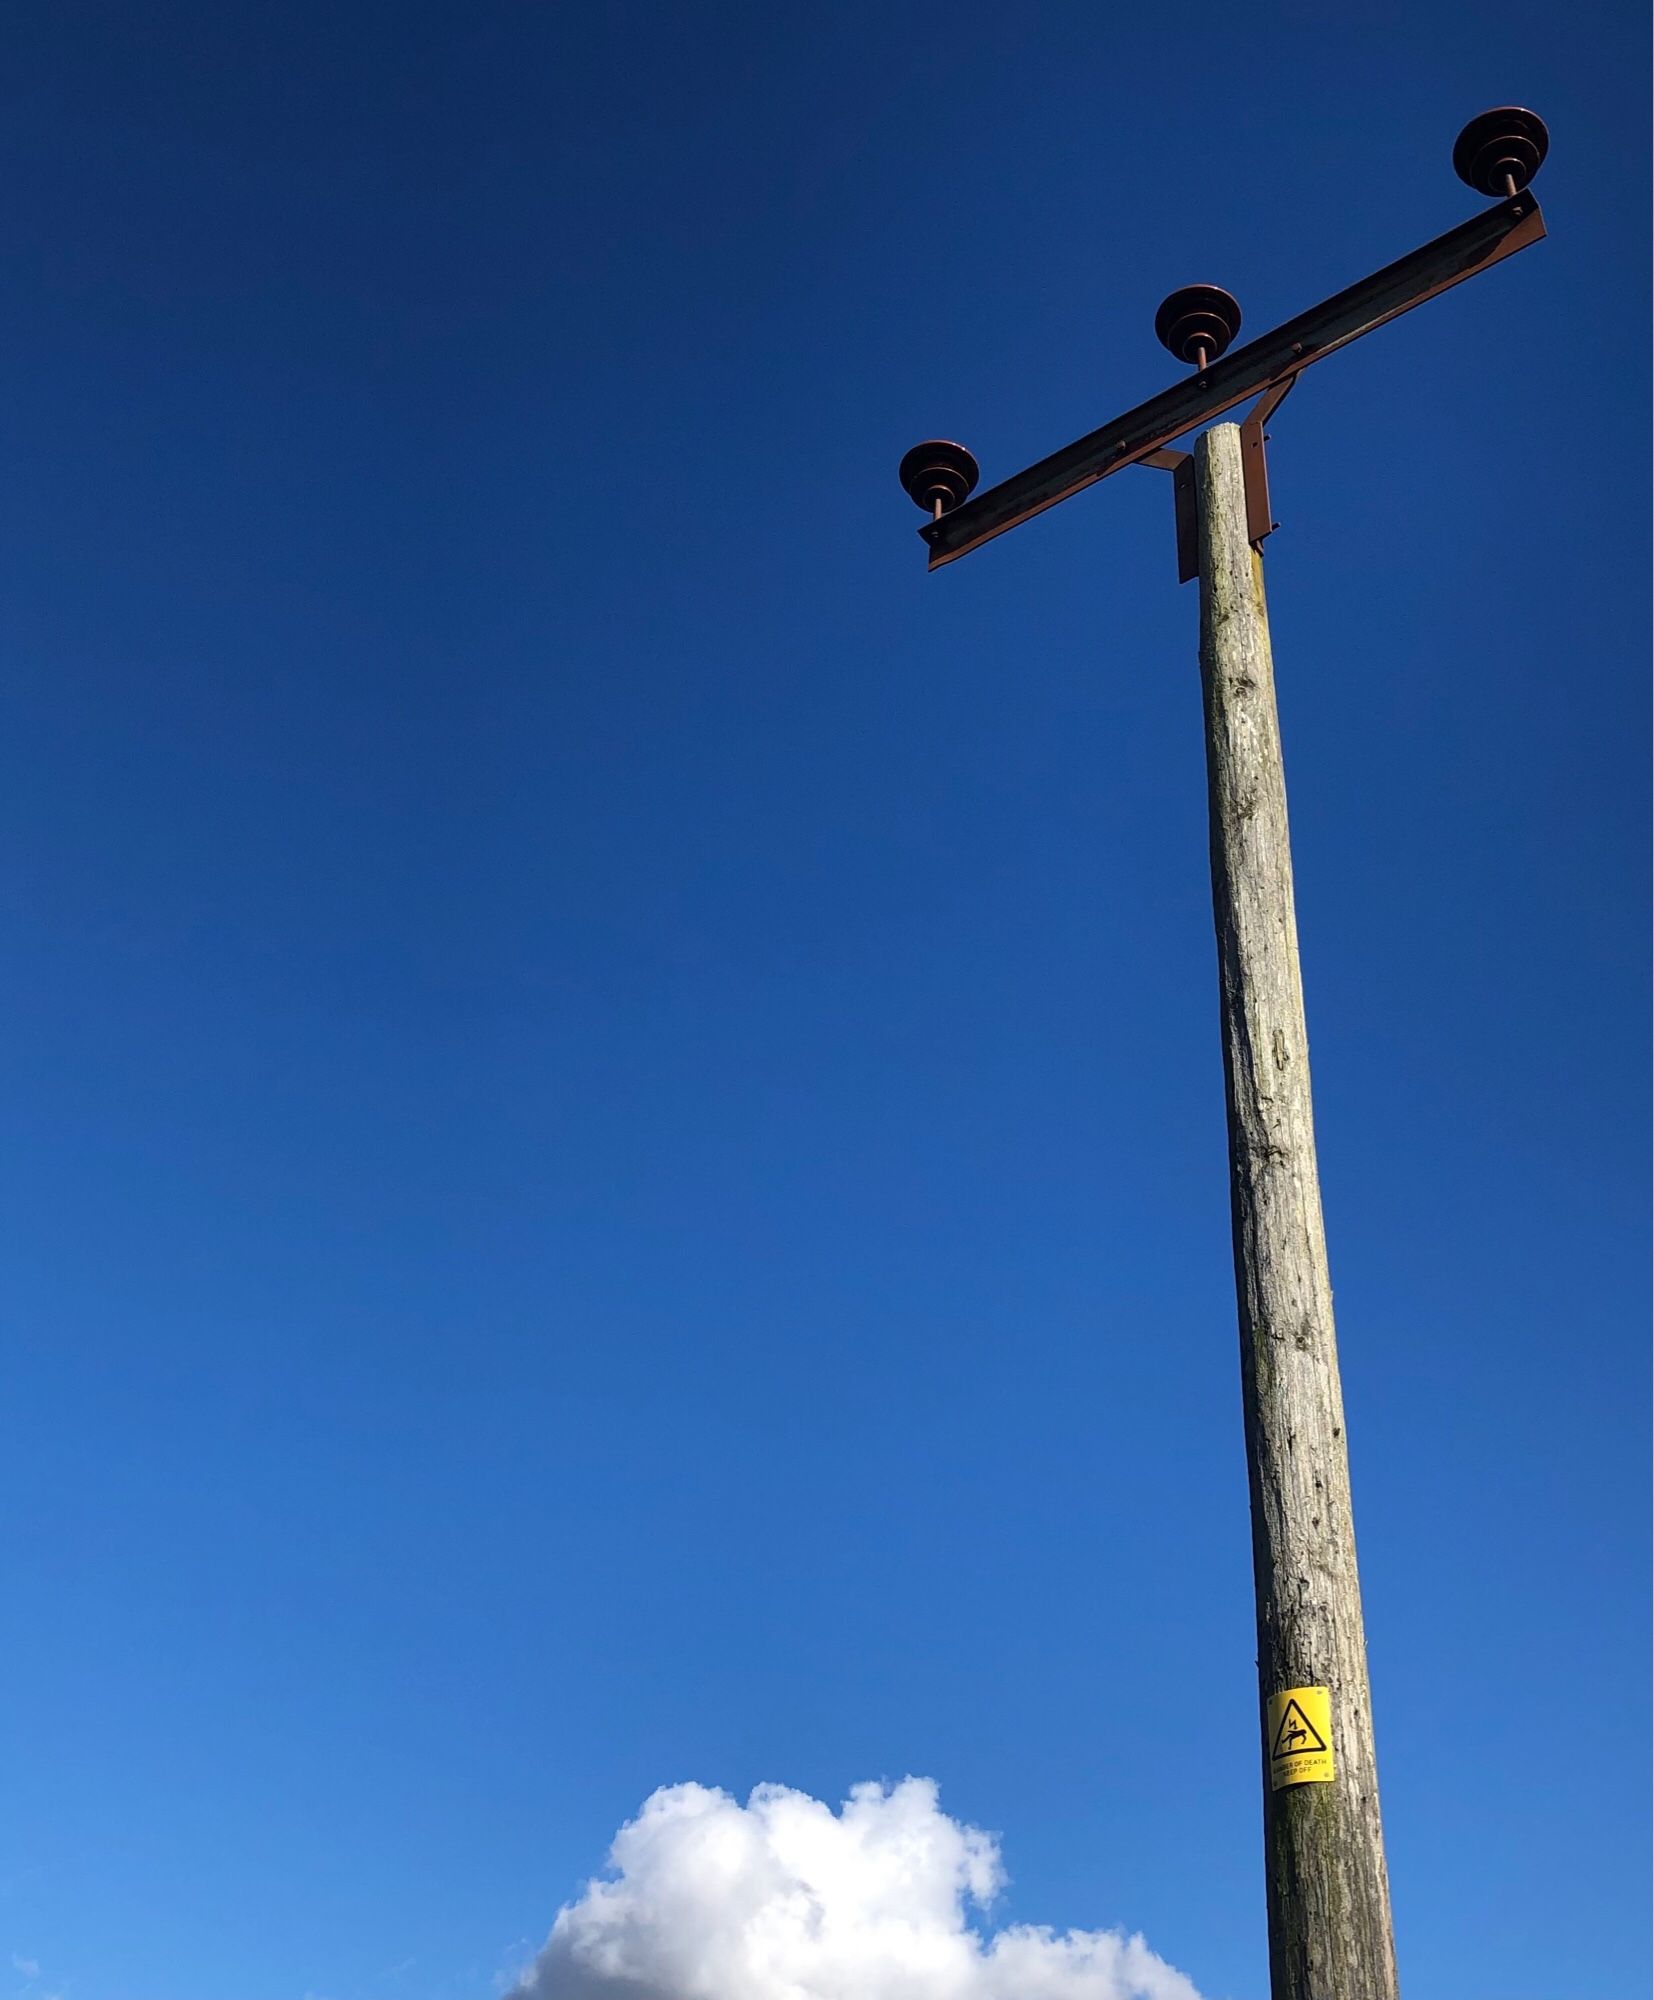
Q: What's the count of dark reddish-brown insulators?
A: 3